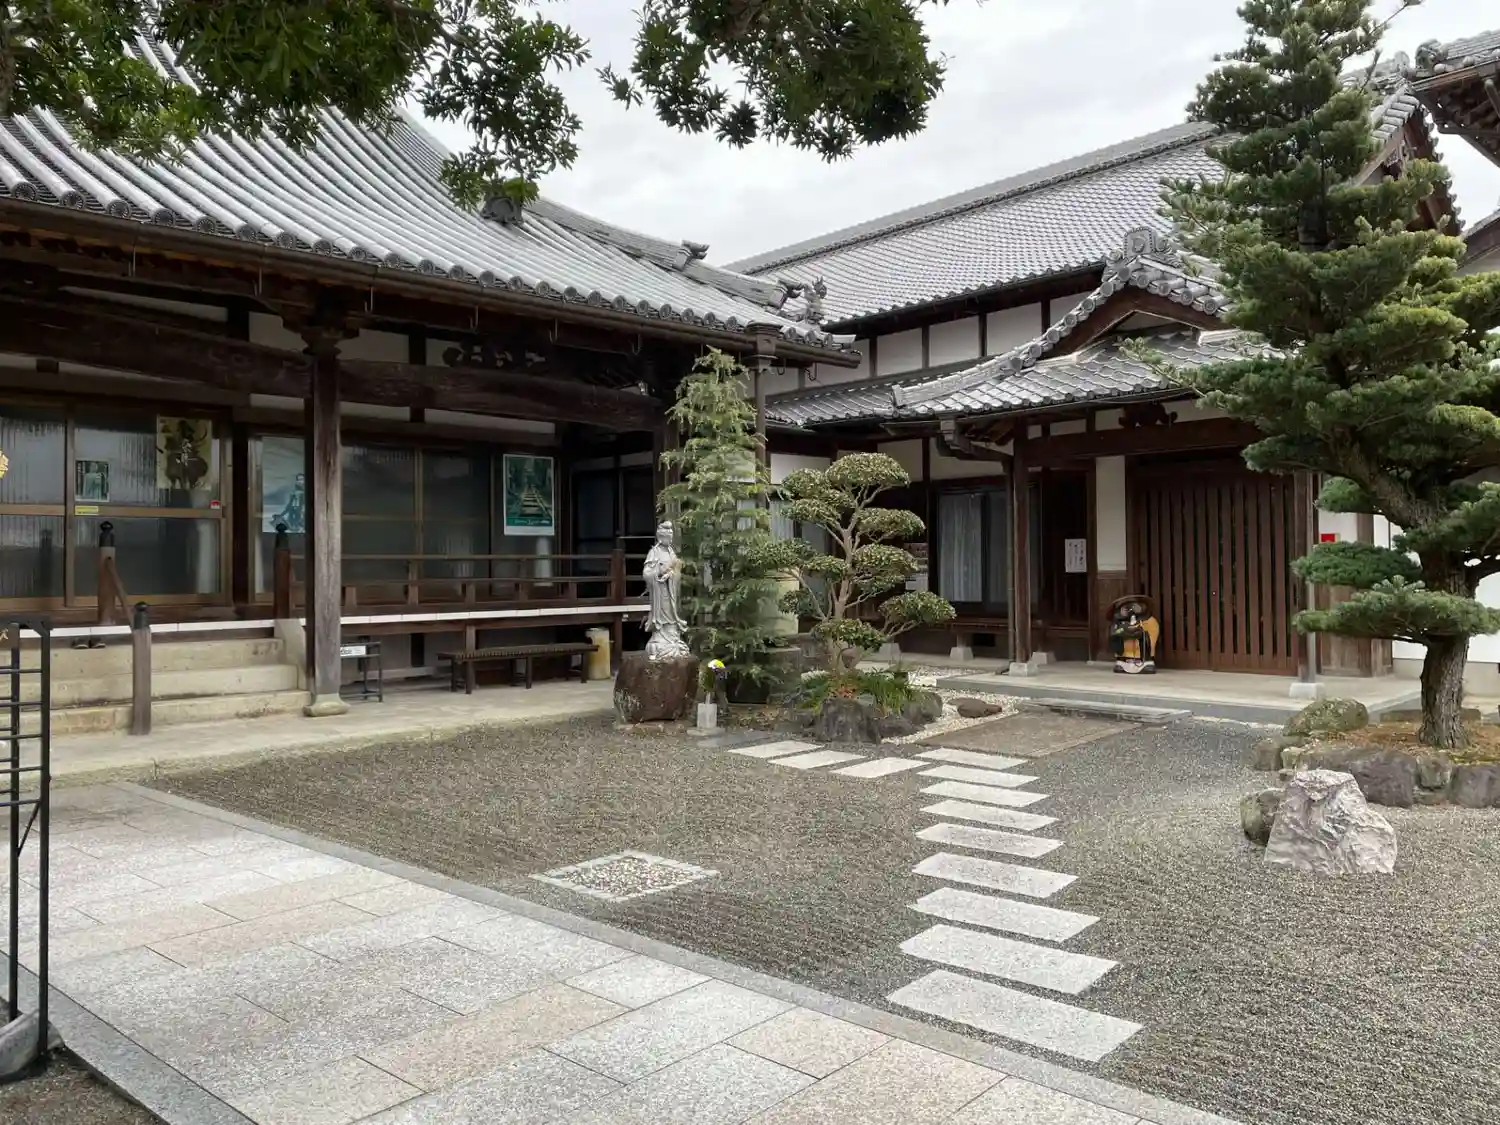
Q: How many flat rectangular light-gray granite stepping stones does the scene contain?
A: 12